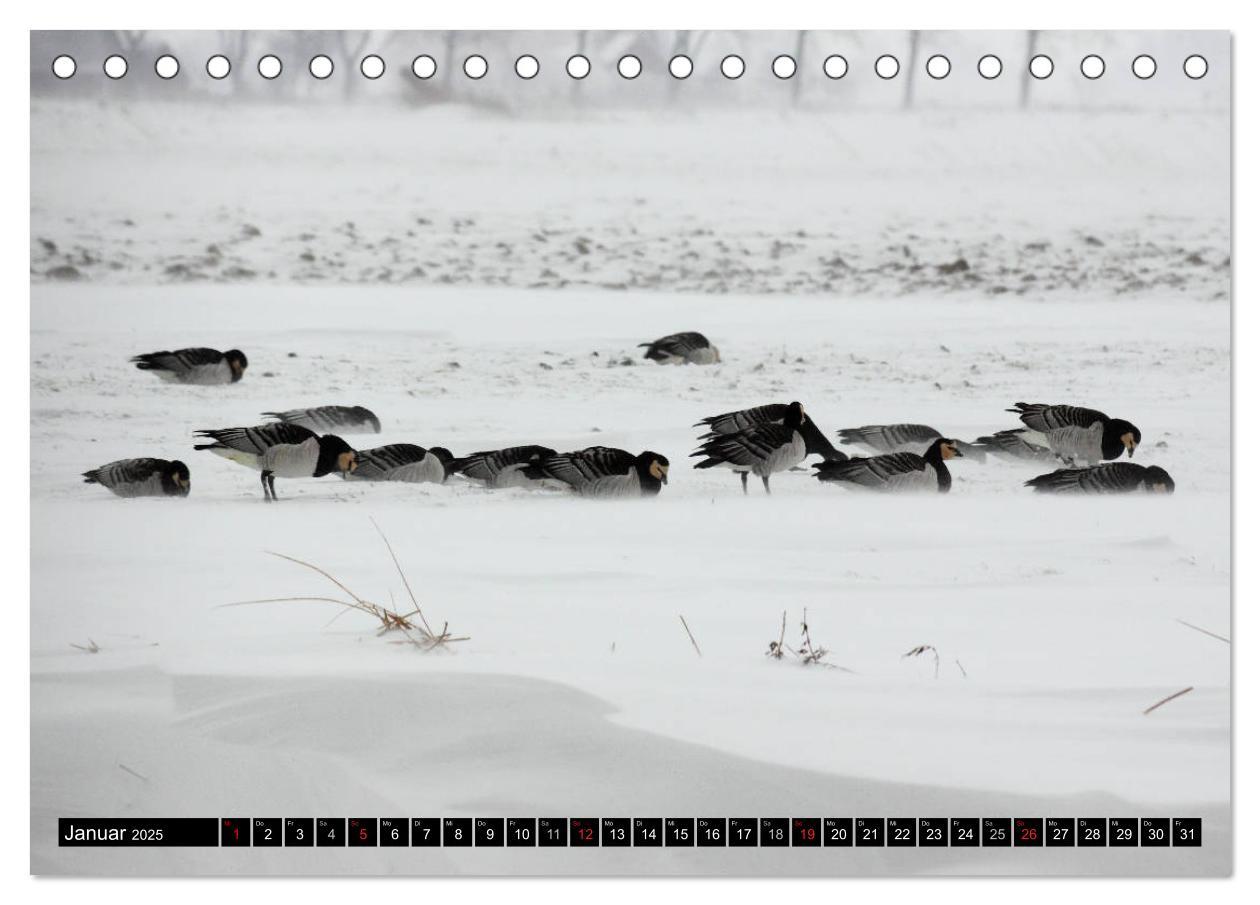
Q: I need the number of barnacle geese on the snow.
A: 15